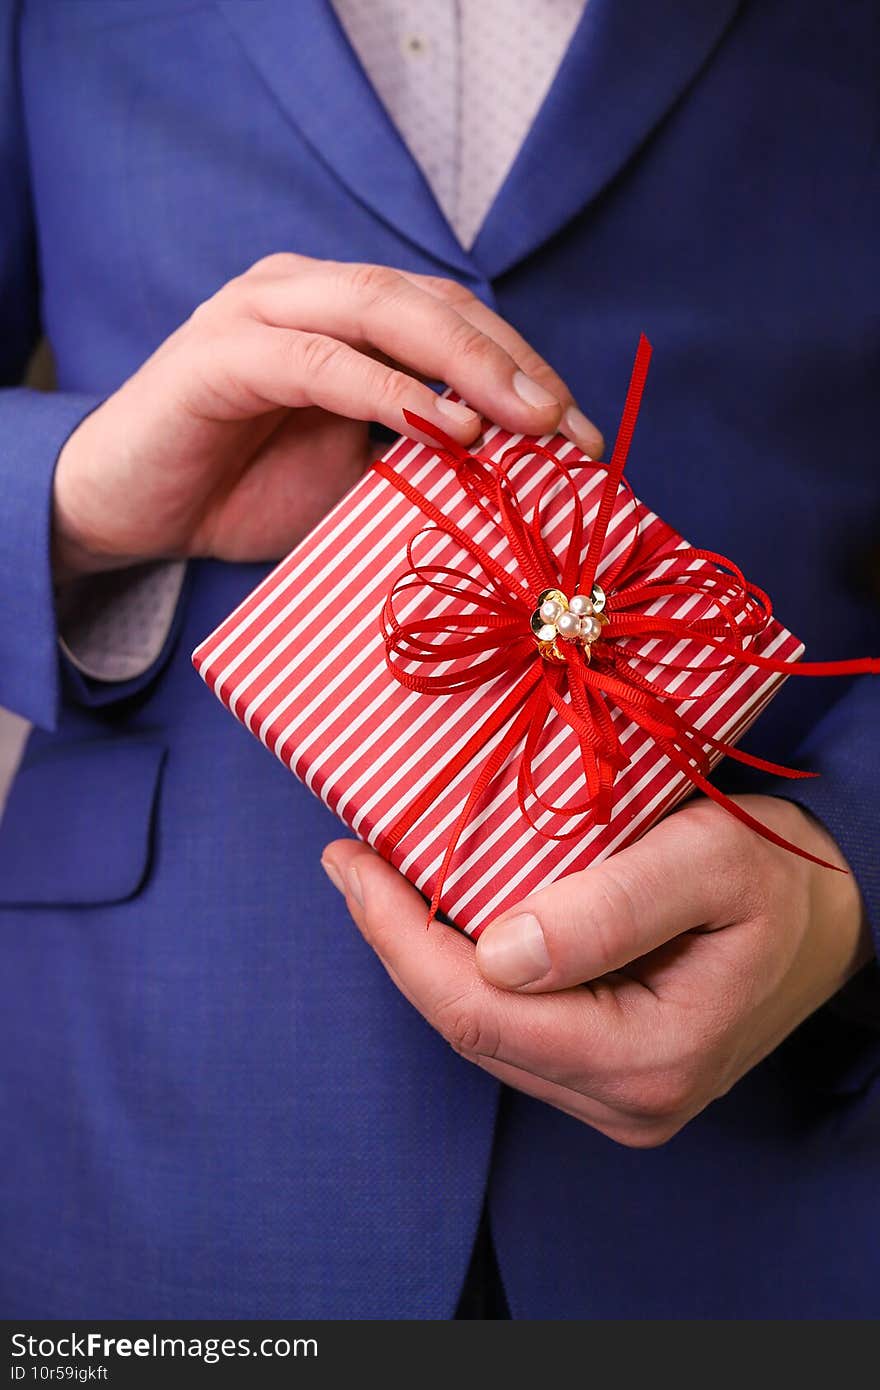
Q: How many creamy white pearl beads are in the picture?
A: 4